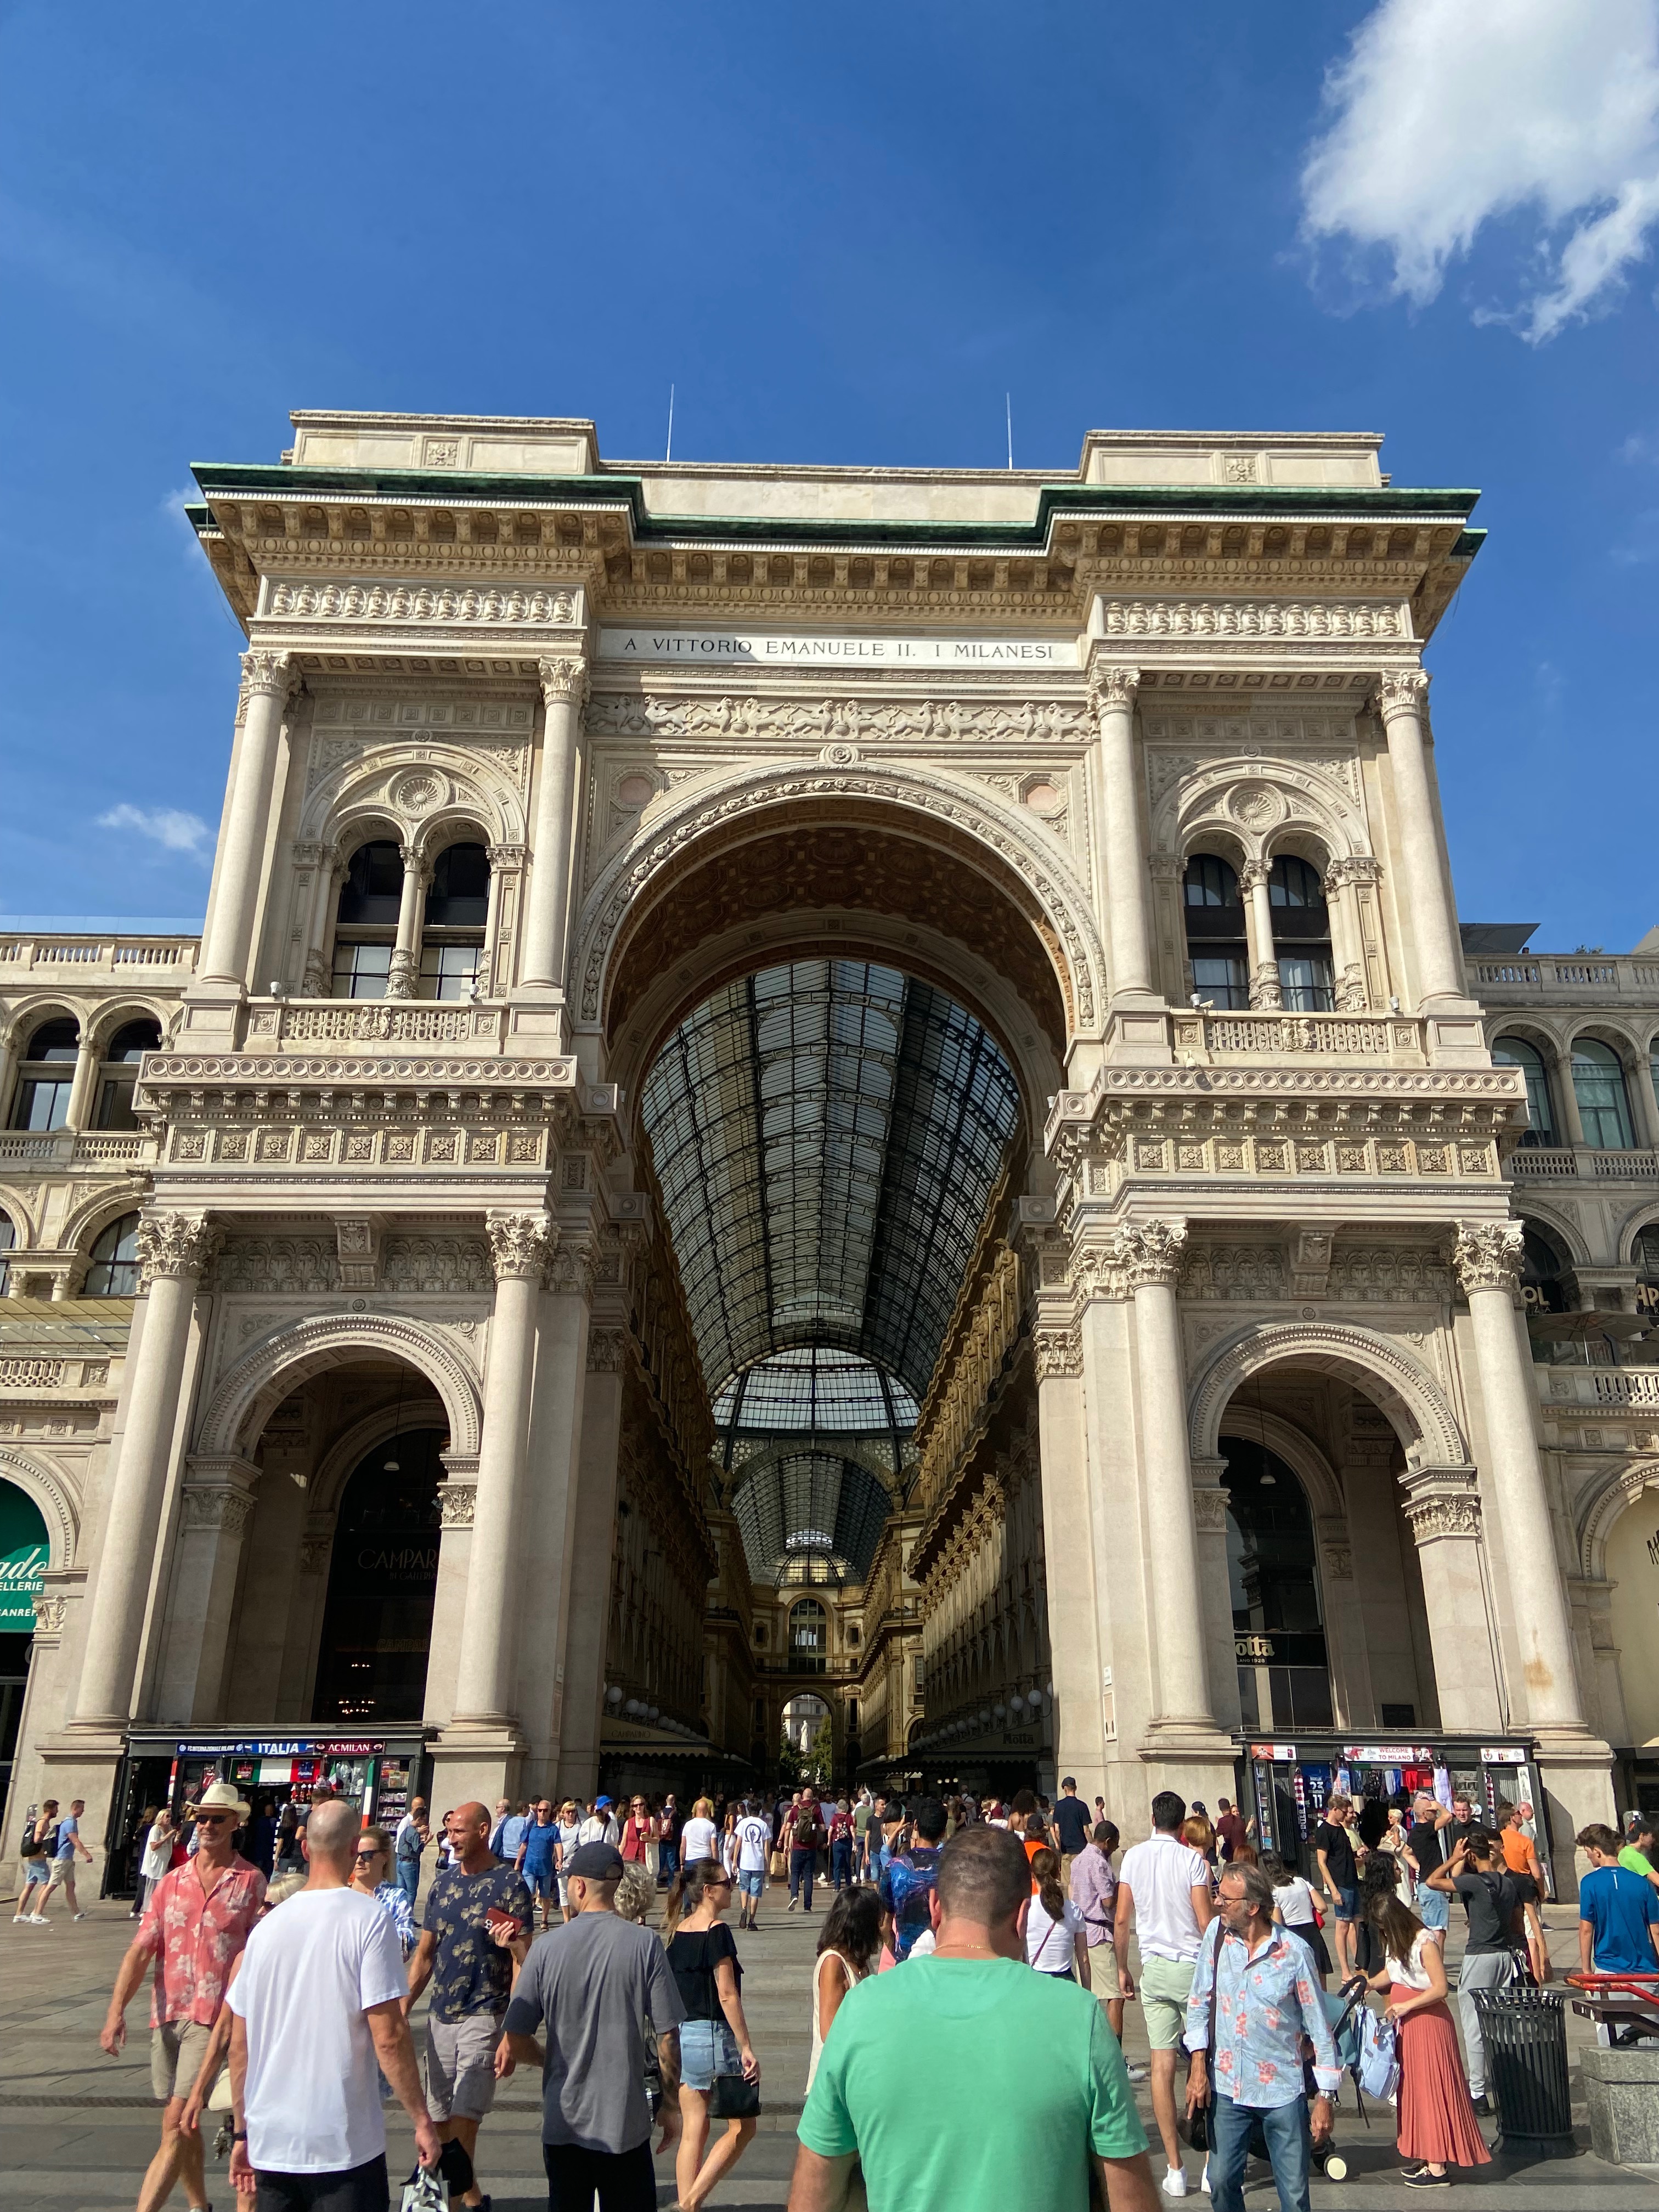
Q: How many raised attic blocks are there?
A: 2